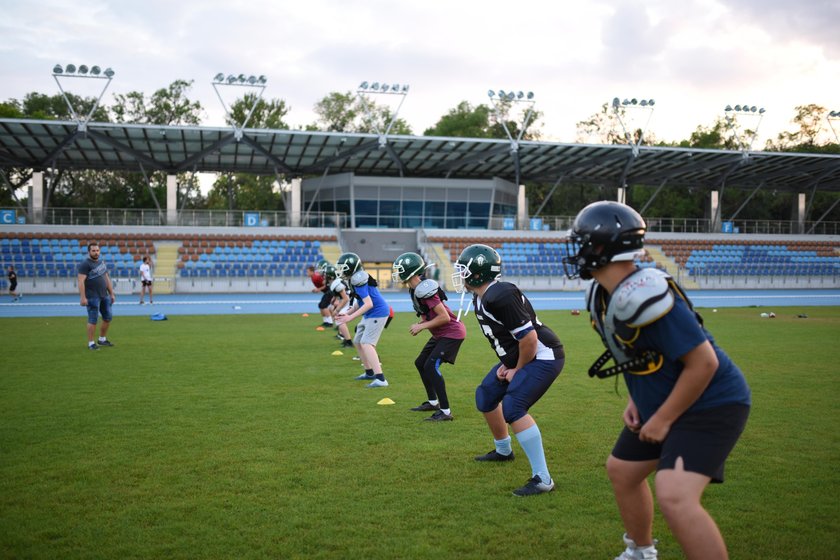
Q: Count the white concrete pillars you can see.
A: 7